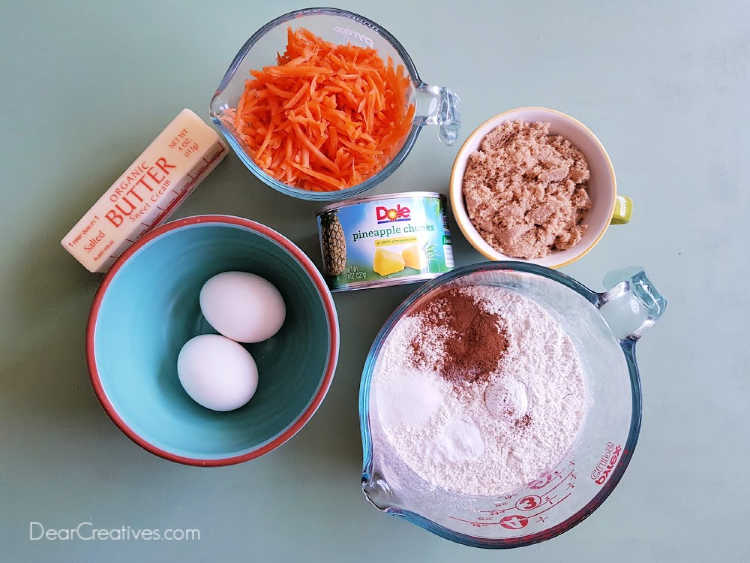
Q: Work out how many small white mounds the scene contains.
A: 3